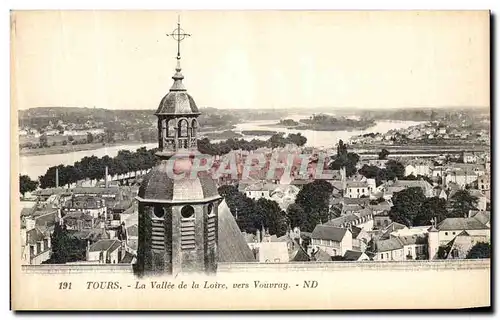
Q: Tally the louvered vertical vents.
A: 3